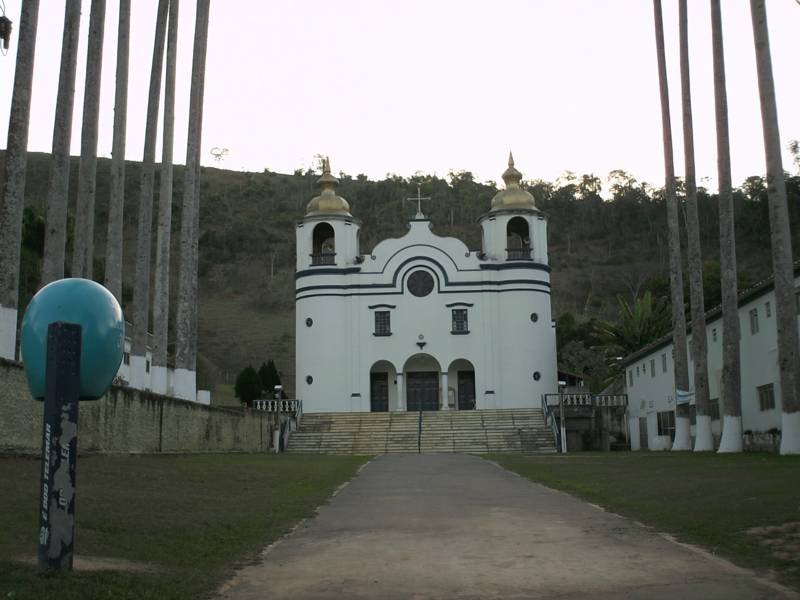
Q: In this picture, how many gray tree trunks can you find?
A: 11